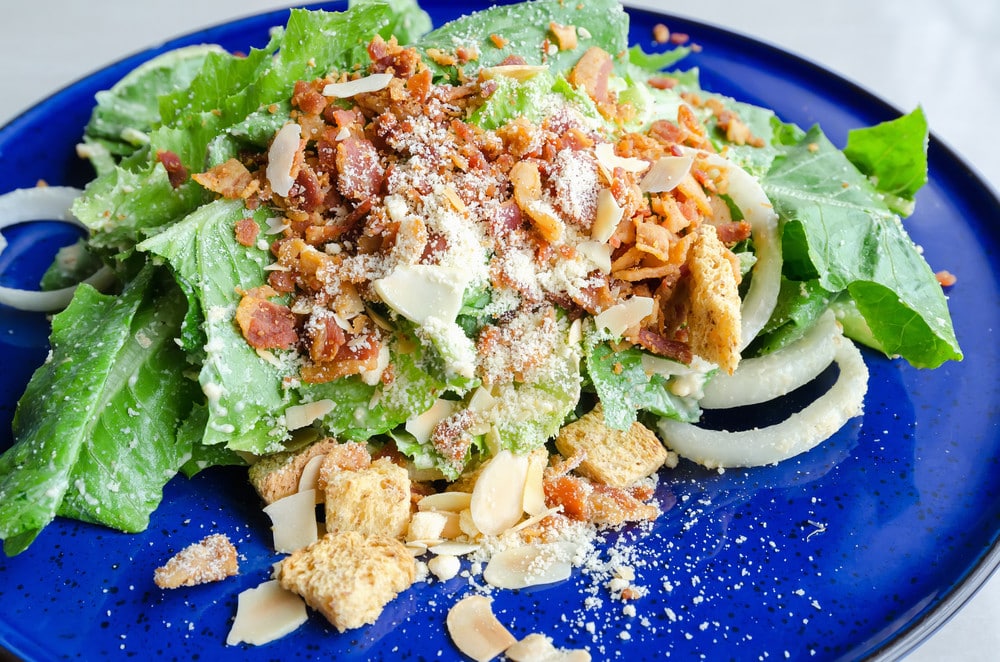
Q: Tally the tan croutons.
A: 5